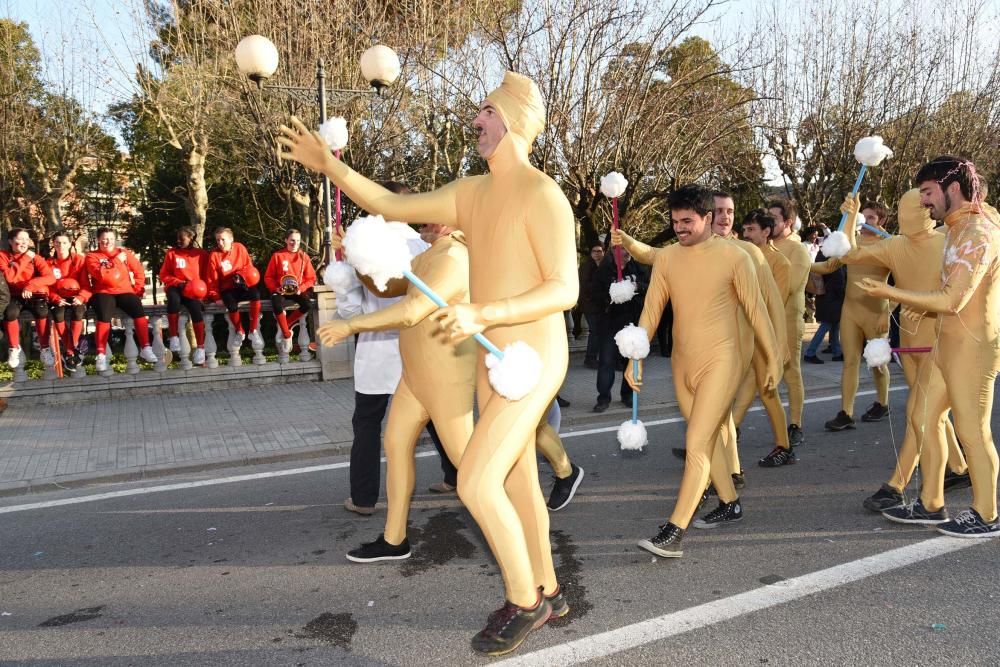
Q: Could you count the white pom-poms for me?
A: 12